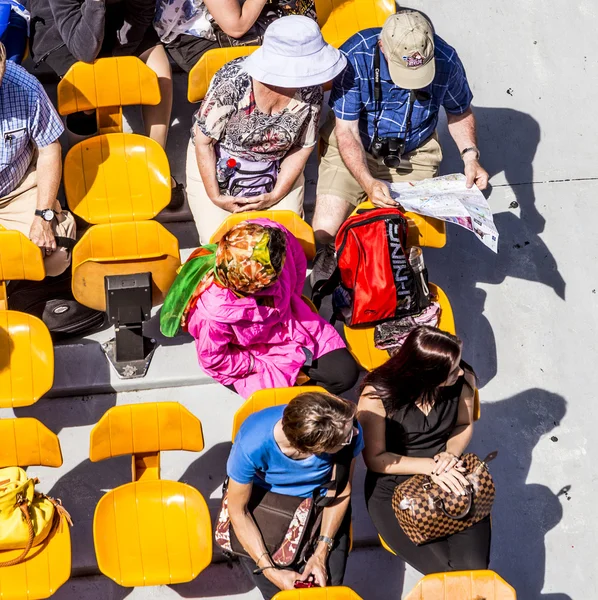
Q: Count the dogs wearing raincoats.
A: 0